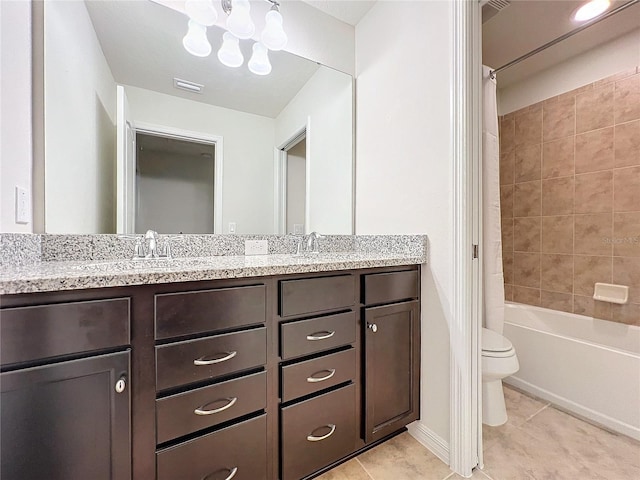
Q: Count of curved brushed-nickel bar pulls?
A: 6